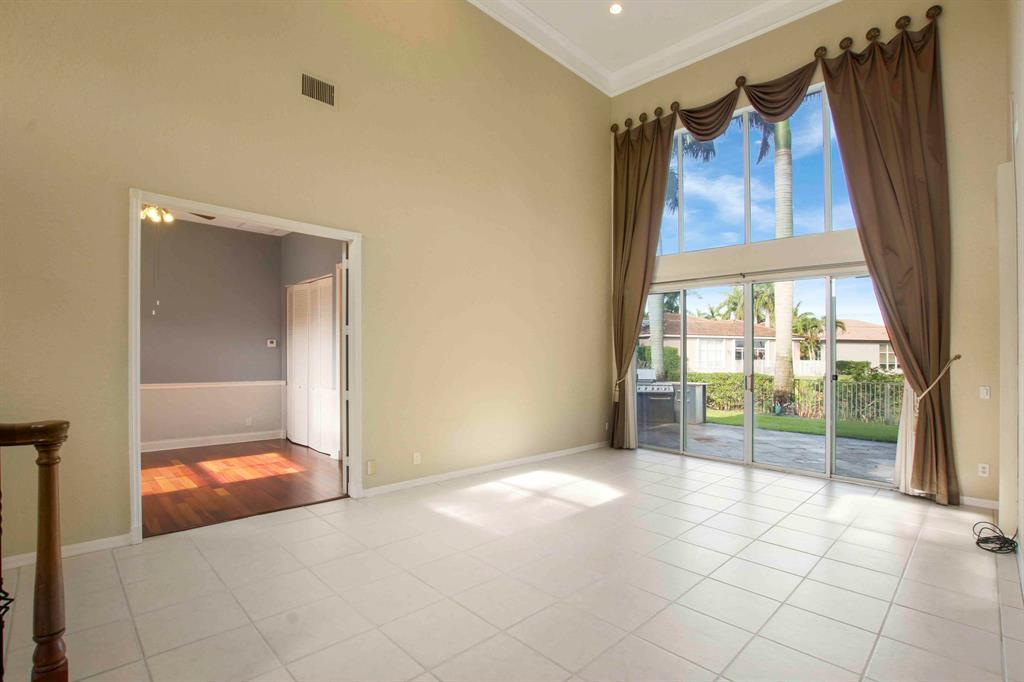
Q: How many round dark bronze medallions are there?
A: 11